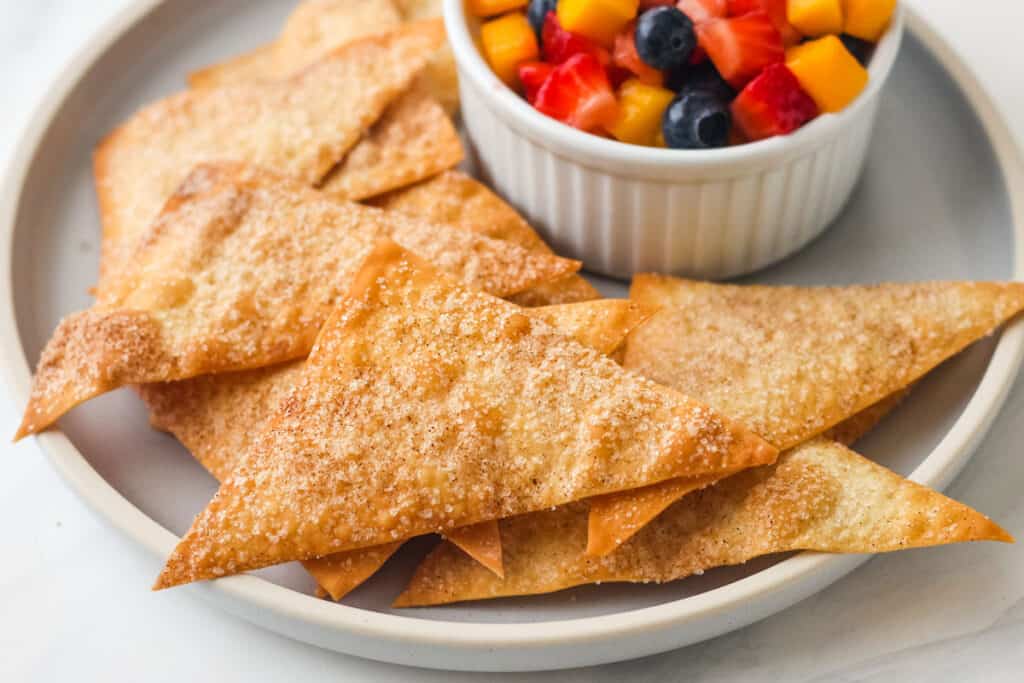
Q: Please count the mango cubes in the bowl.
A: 7